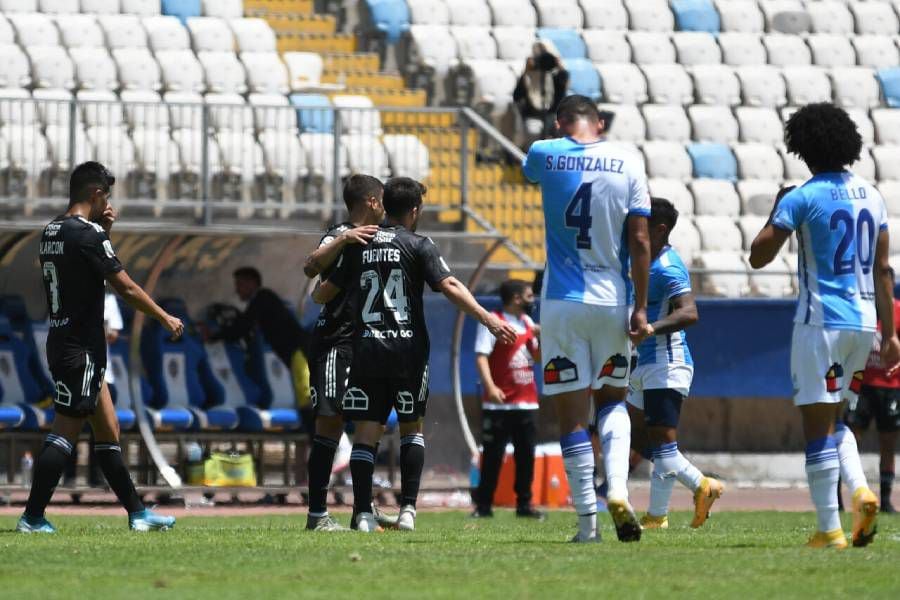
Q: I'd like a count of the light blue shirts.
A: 3